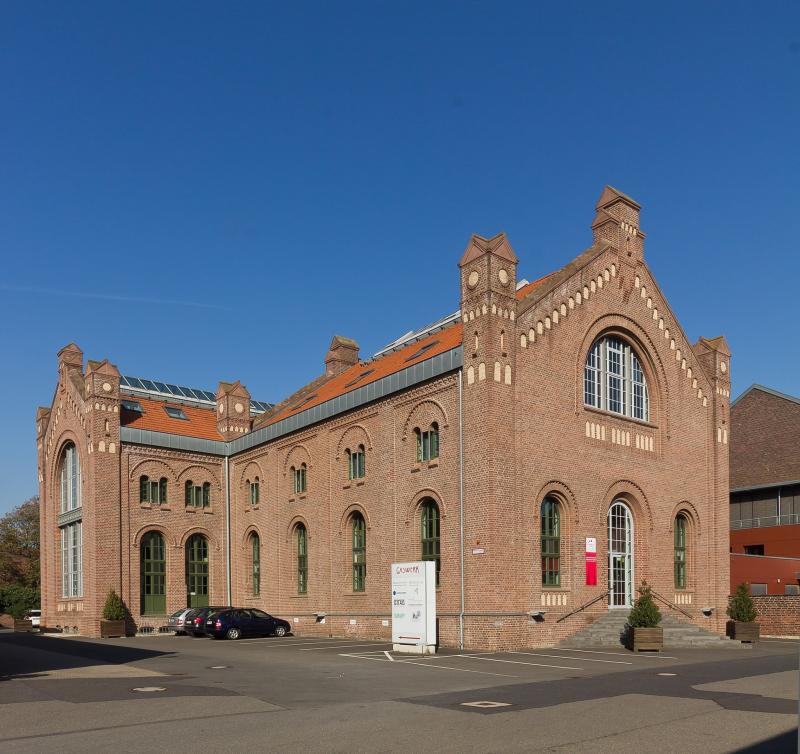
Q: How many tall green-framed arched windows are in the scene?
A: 8